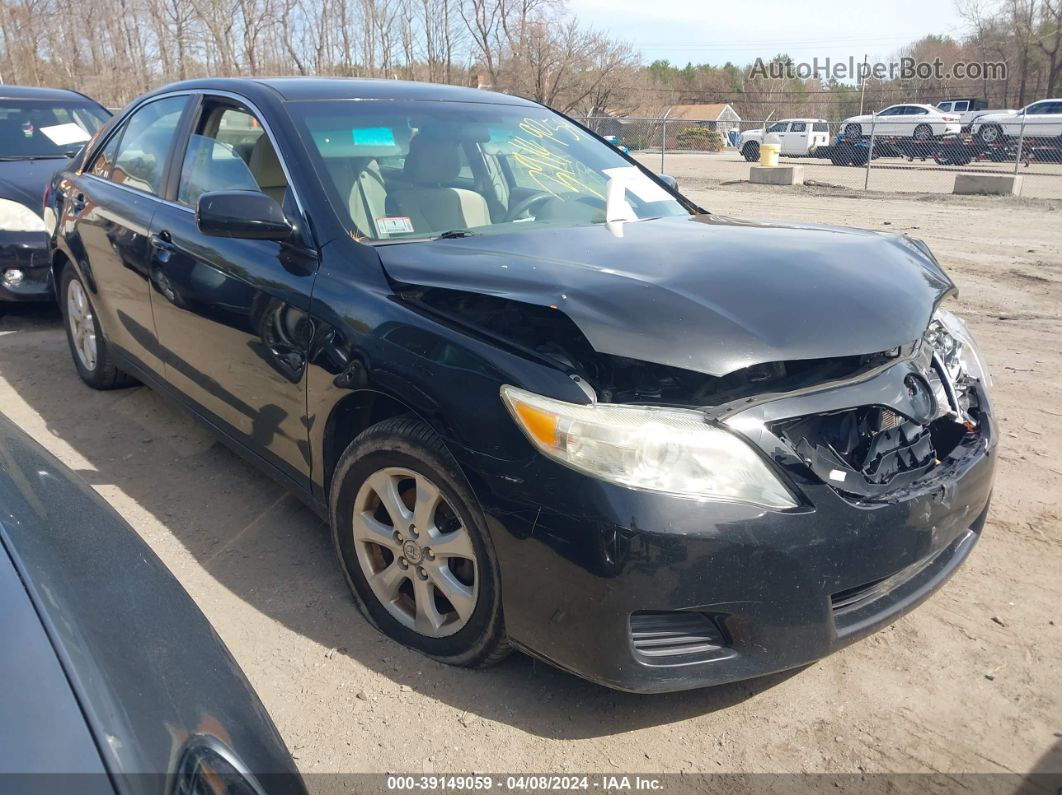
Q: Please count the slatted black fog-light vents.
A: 1